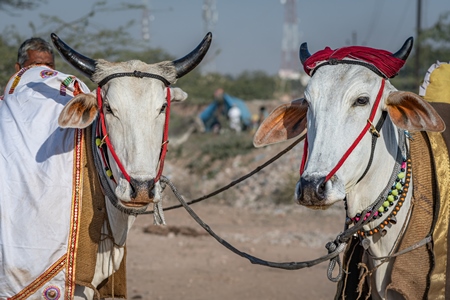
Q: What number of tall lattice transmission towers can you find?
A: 3